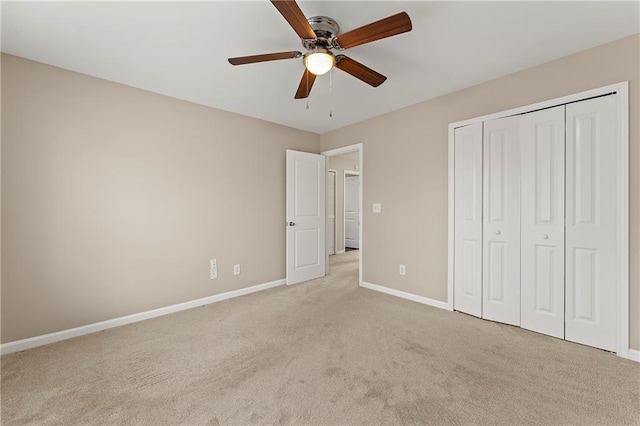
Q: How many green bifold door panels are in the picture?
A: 0